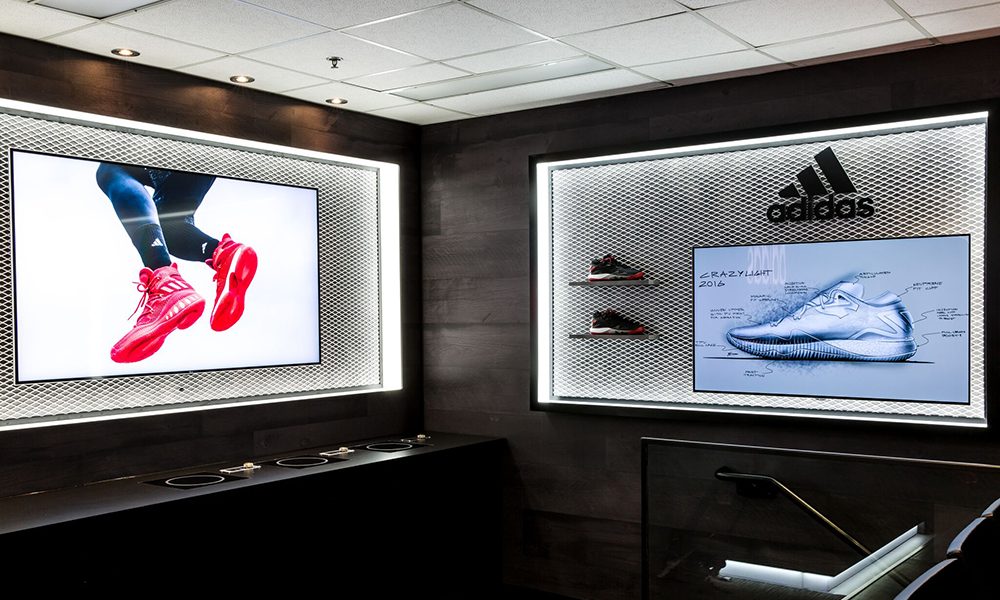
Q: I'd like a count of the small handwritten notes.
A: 9